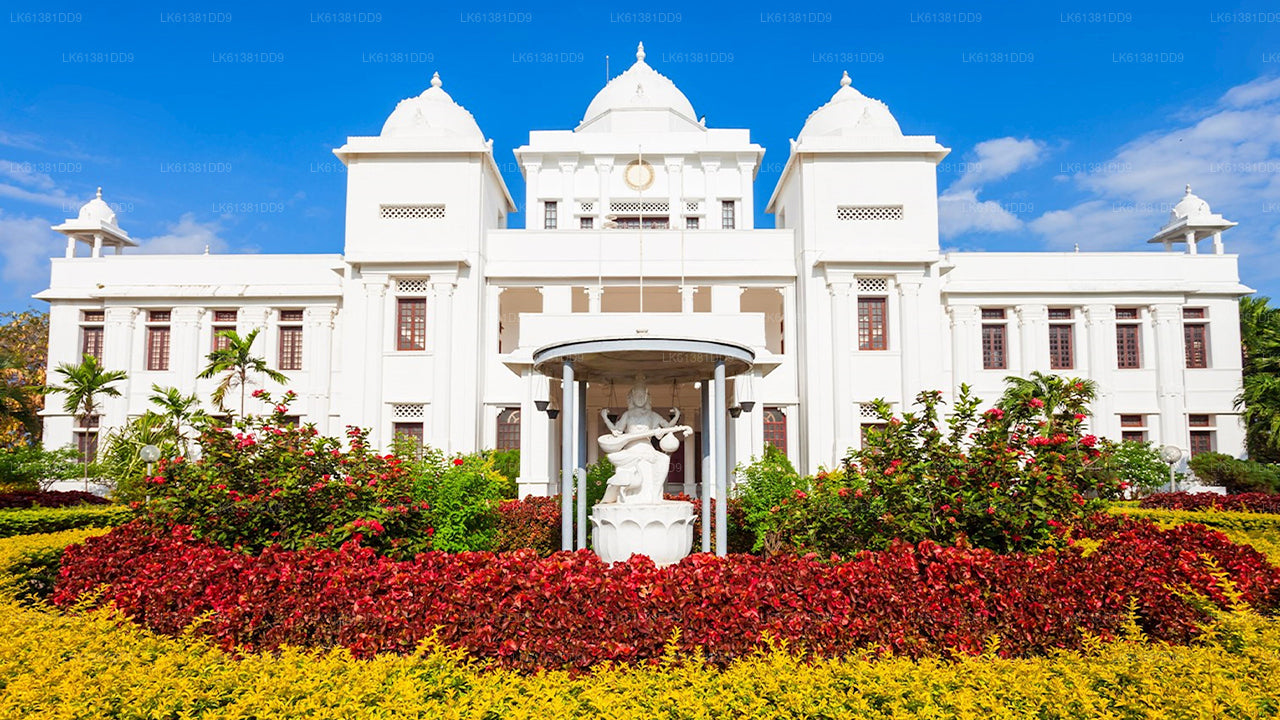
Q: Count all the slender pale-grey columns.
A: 4